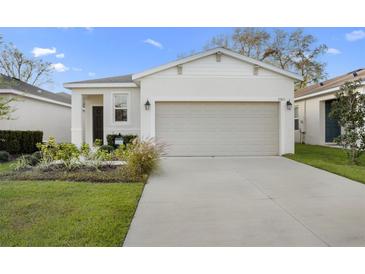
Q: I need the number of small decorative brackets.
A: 3